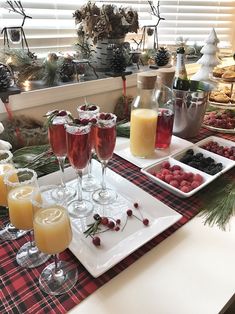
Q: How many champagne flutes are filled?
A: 4